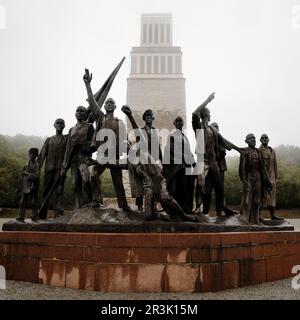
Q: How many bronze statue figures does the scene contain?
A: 11